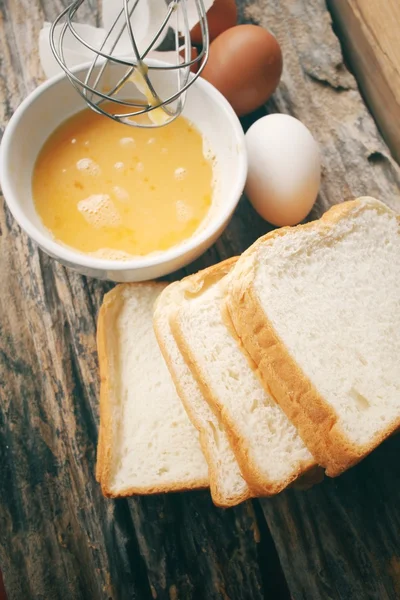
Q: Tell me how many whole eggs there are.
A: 2